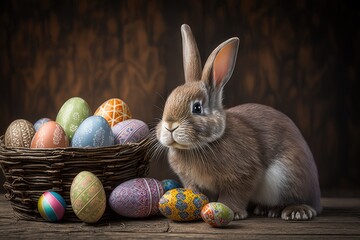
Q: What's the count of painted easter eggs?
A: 13